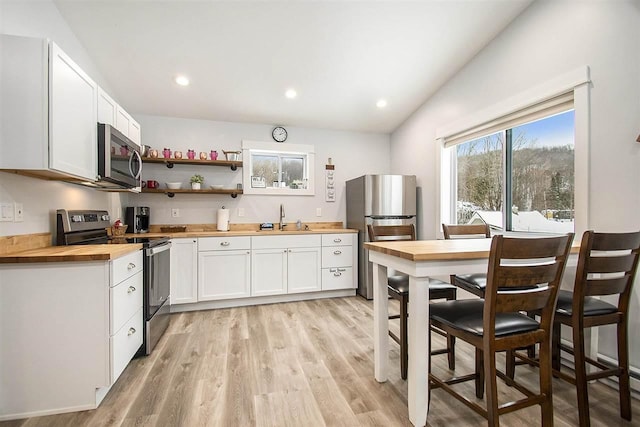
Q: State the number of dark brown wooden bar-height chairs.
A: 4